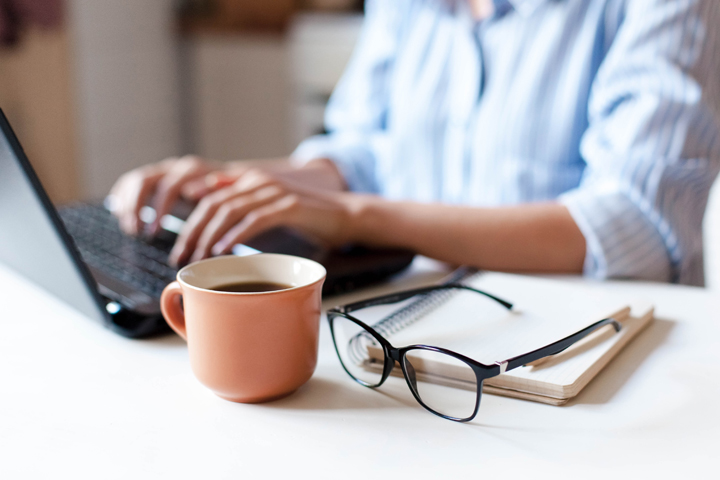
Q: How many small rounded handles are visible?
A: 1